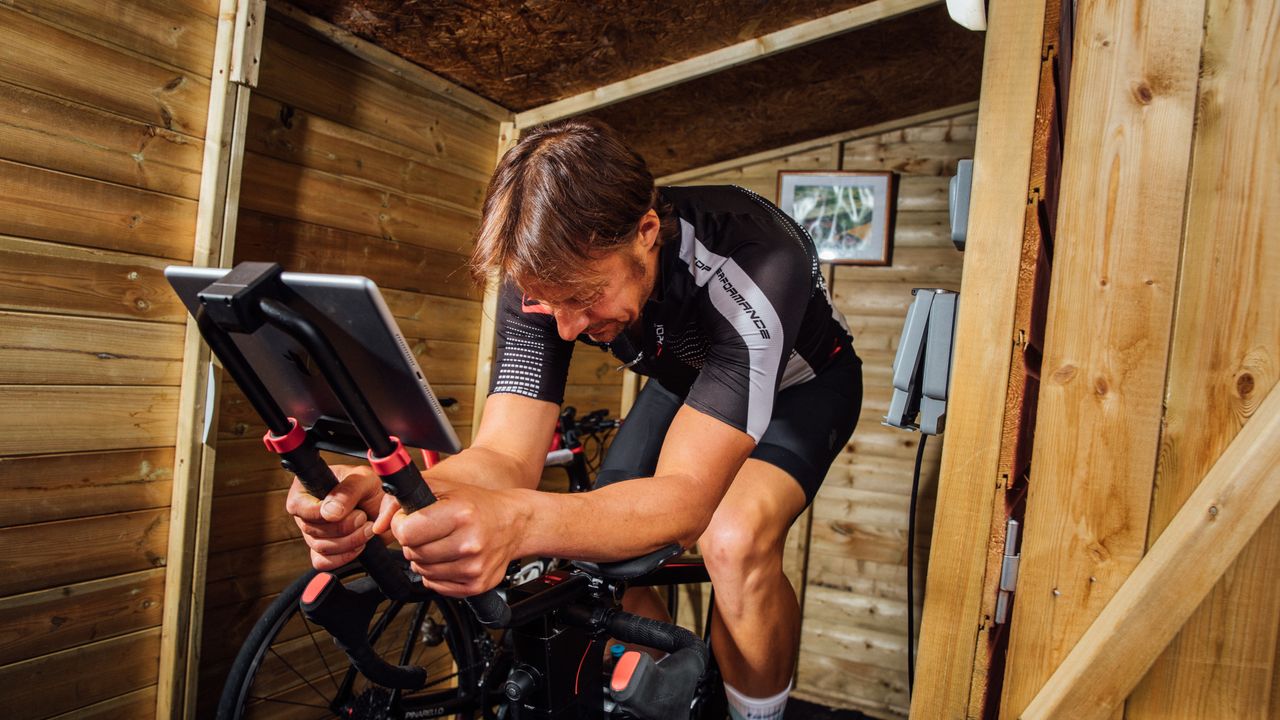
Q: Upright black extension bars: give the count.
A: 2